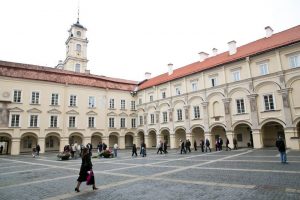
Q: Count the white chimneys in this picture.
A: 6